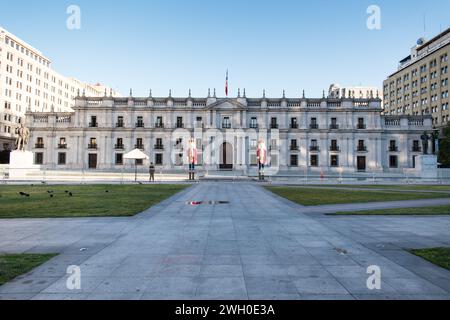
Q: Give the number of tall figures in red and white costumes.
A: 2